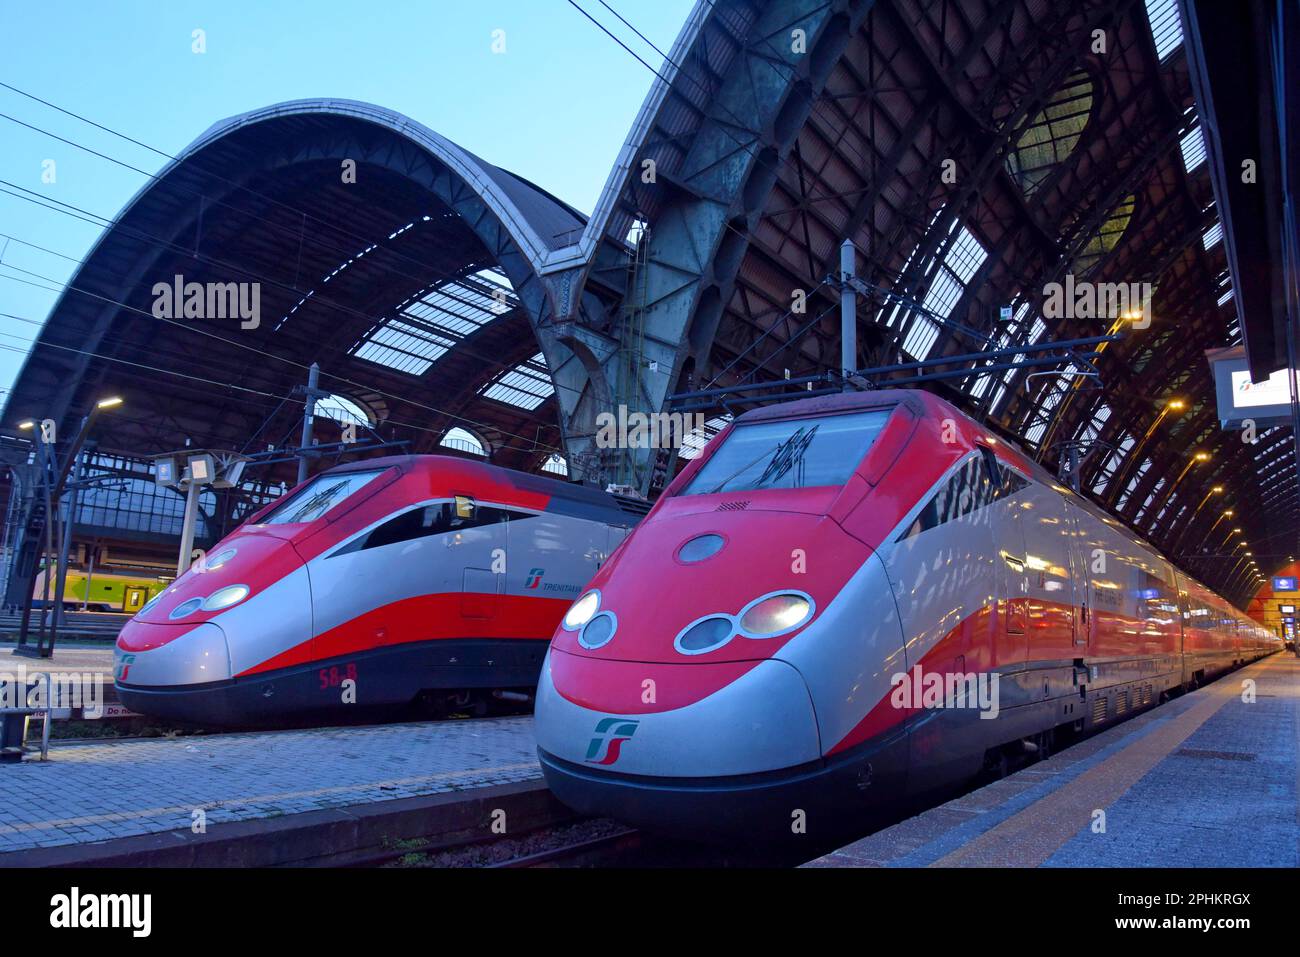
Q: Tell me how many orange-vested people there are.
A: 0